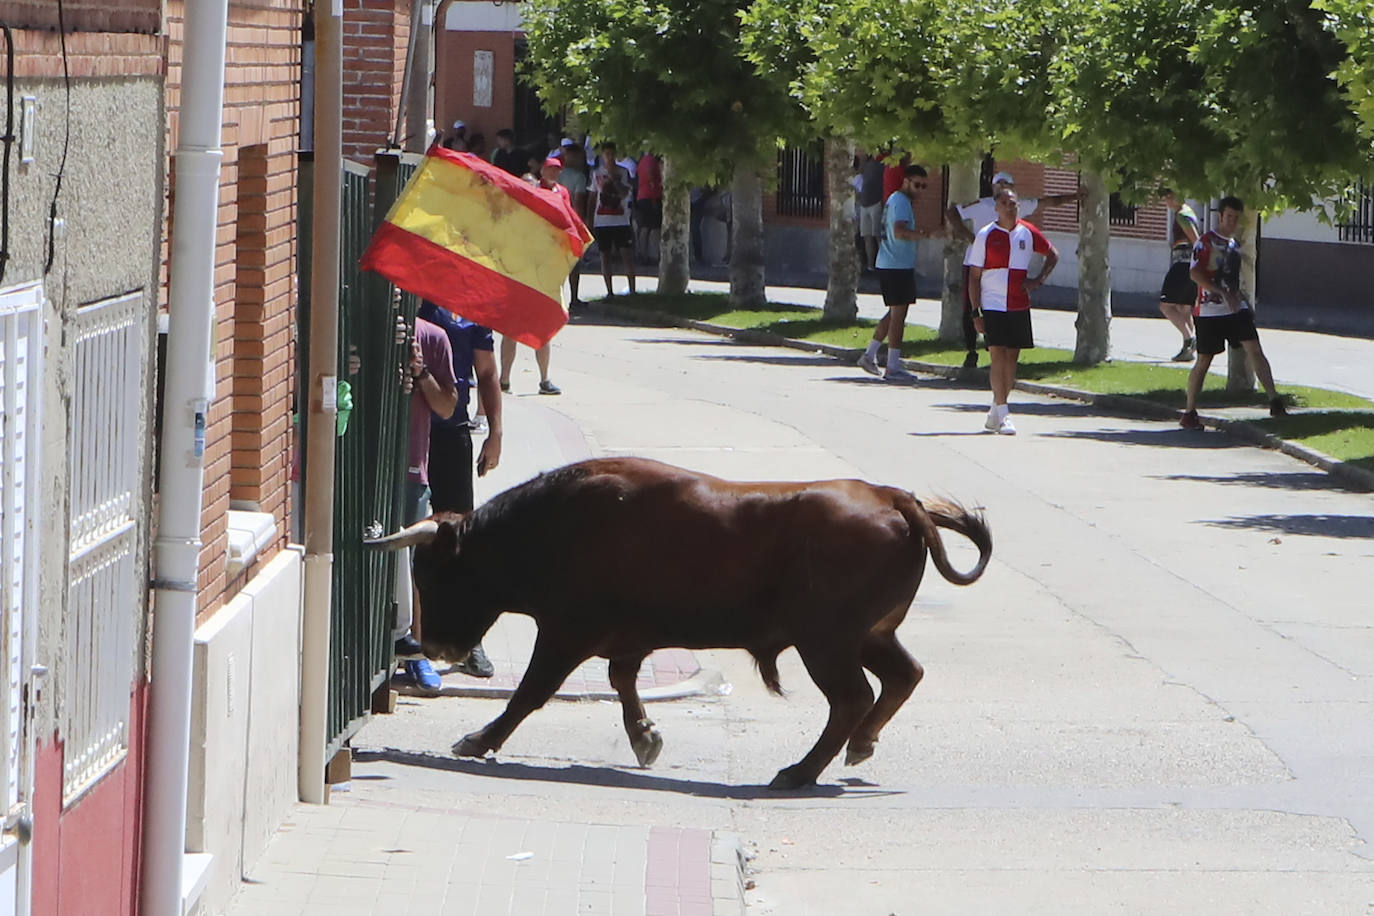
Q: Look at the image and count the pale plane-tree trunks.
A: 6